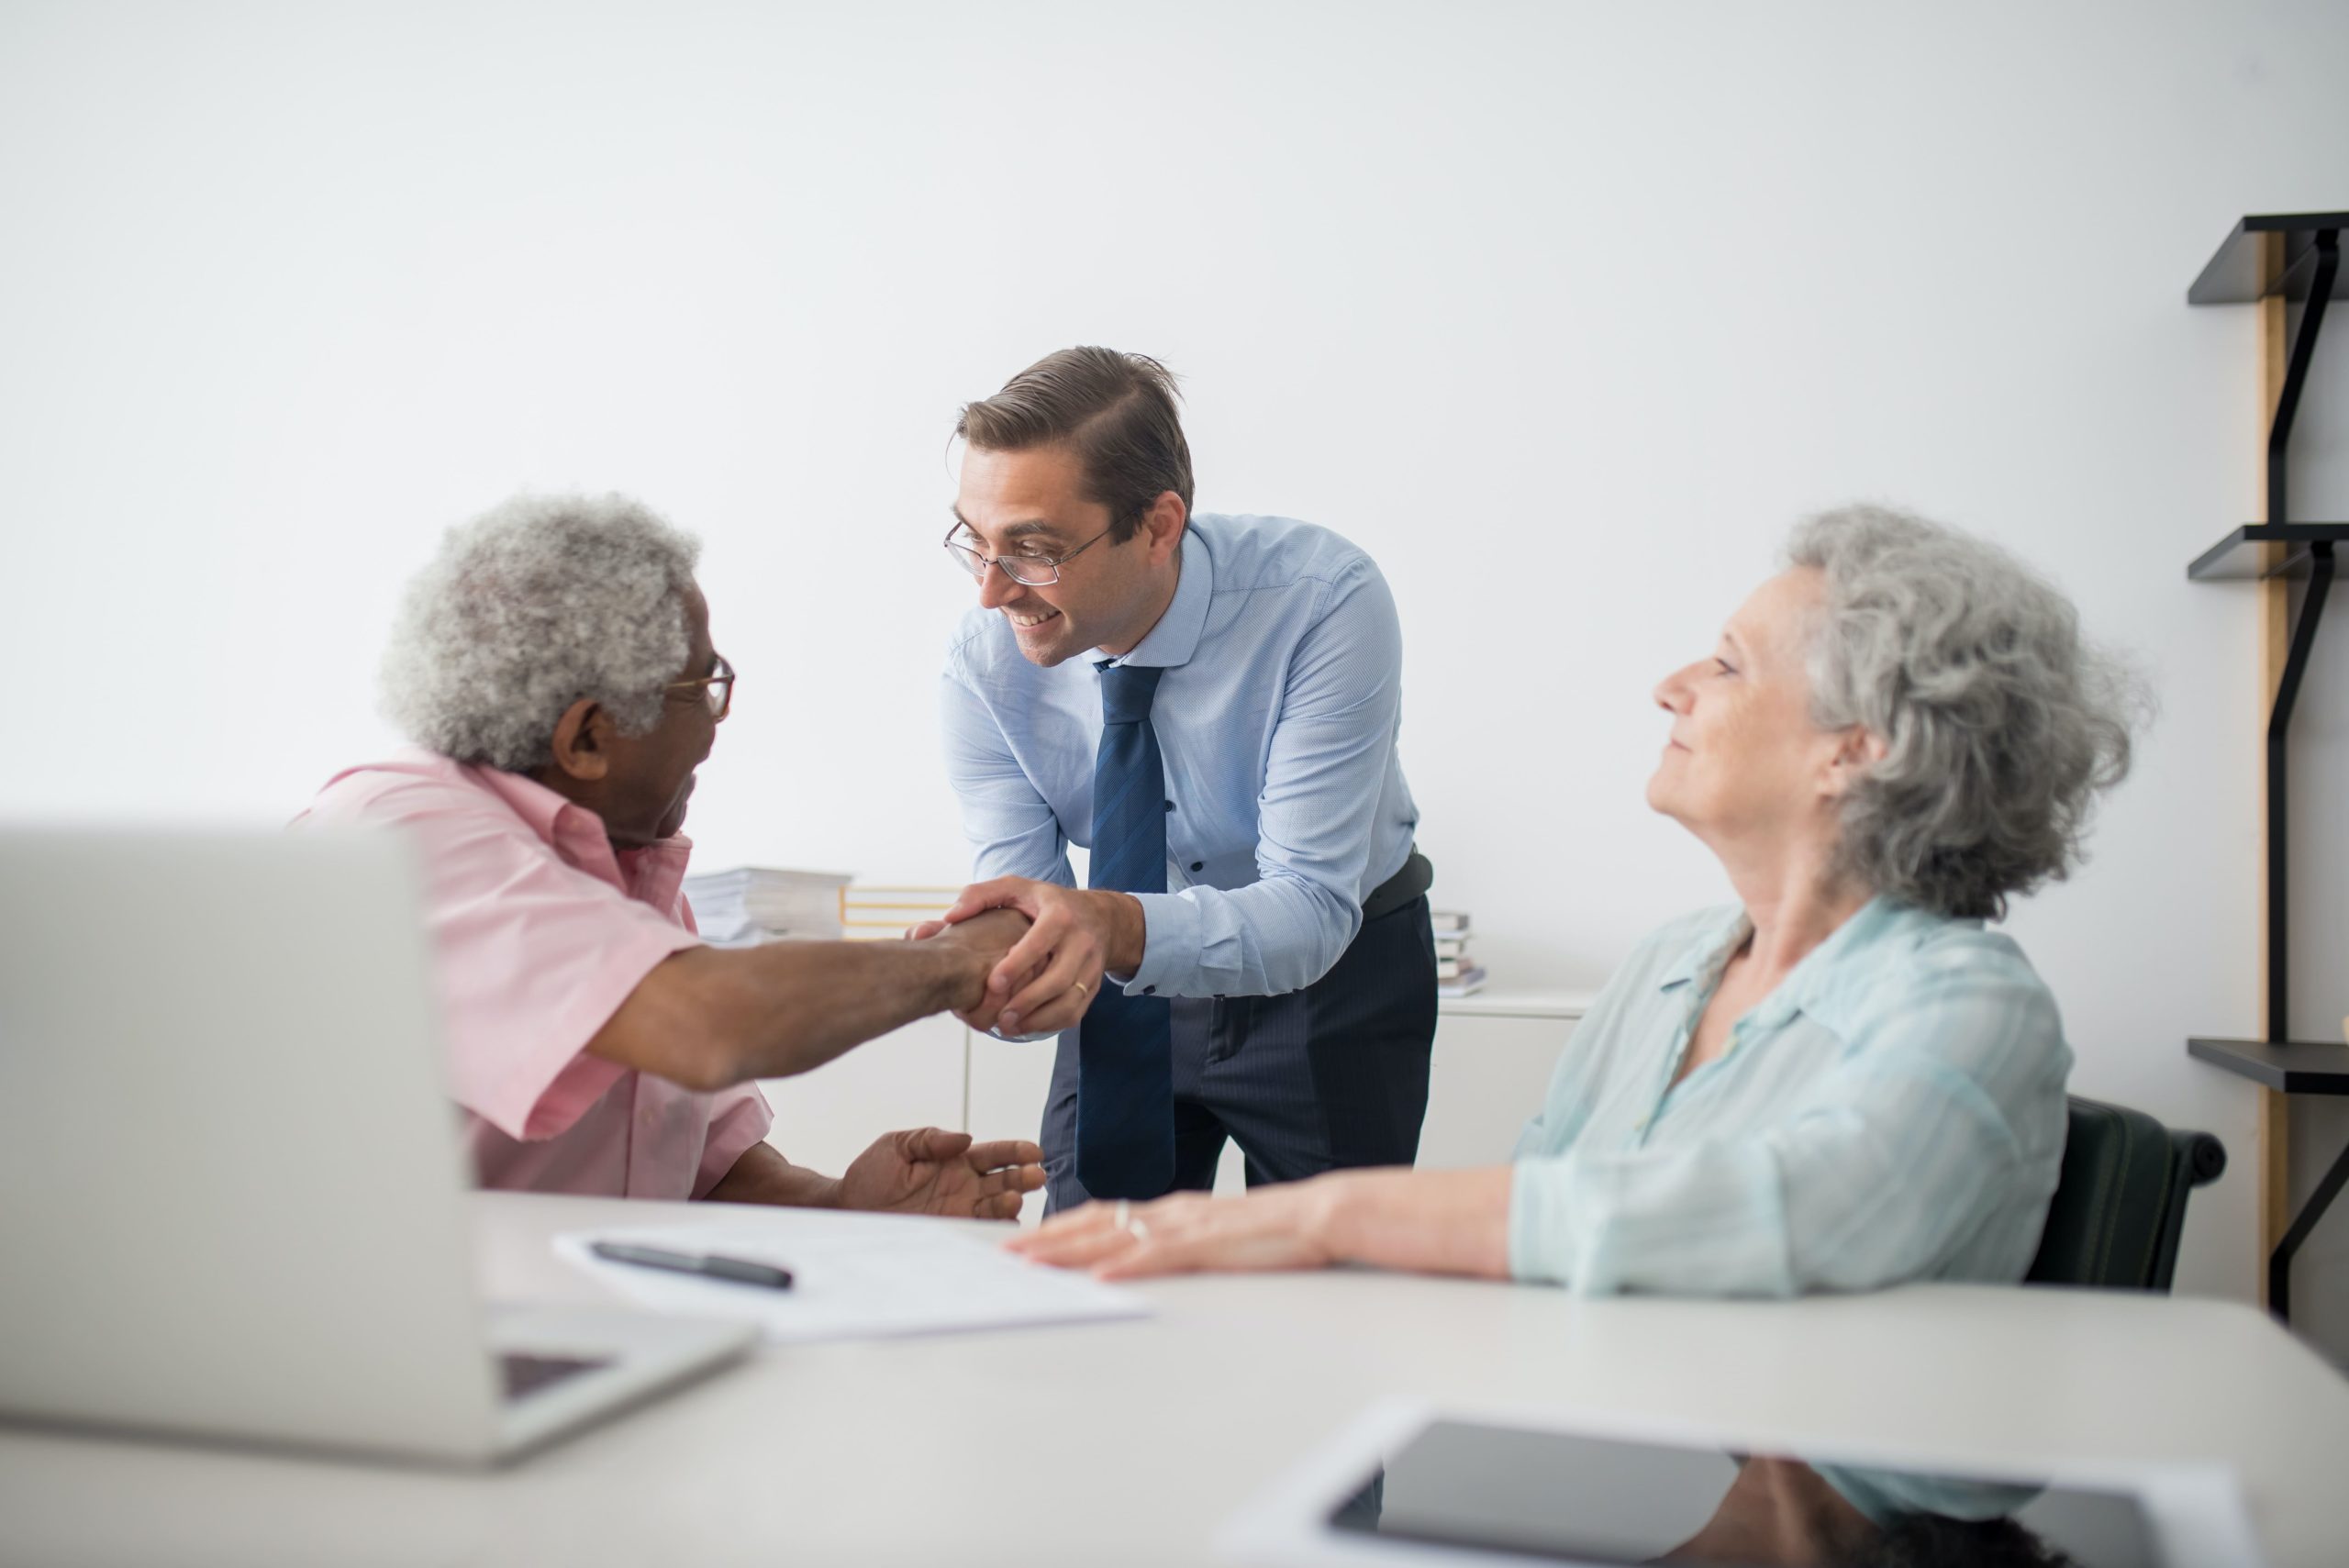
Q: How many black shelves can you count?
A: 3